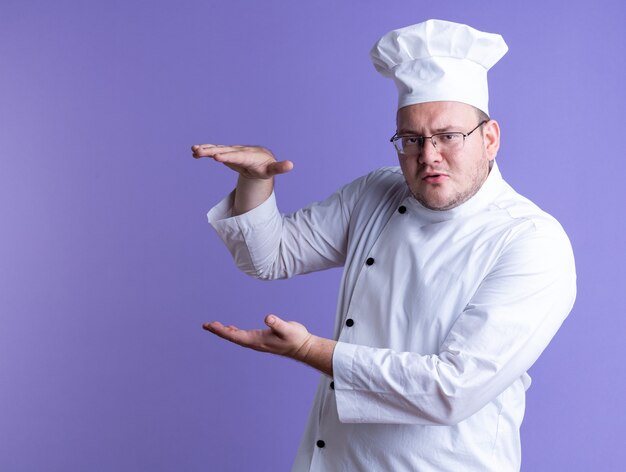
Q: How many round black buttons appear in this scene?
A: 5